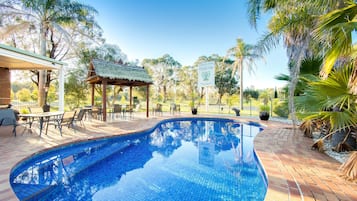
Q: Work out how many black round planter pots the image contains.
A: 2